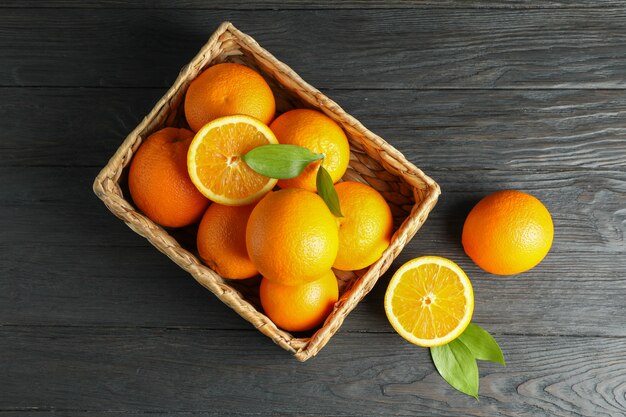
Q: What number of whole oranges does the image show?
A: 8